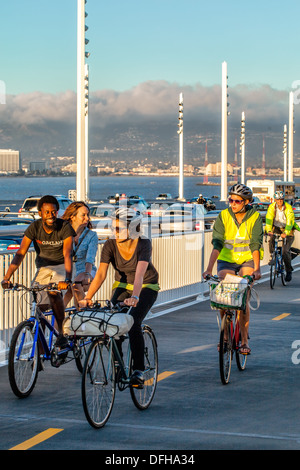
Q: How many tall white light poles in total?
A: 7